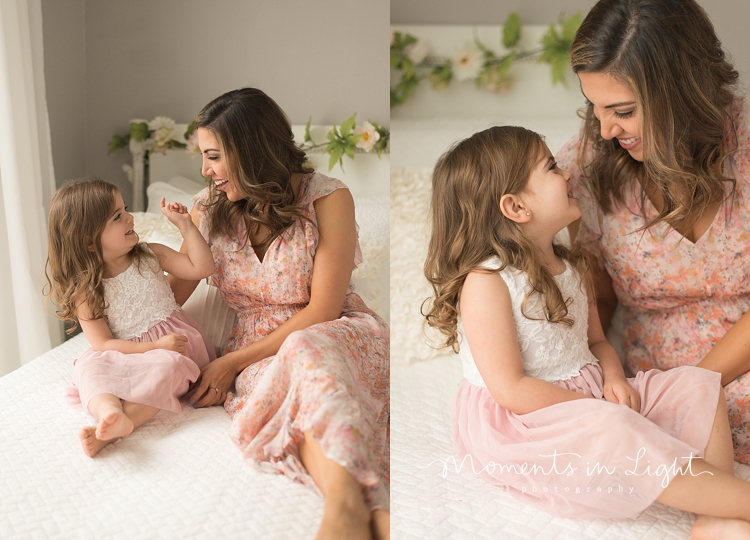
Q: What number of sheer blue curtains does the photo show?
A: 0